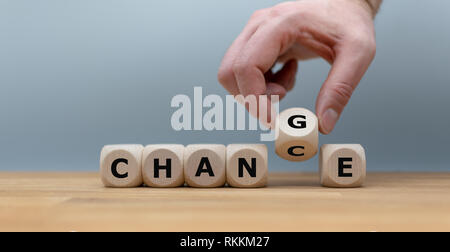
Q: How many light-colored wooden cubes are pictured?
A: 6